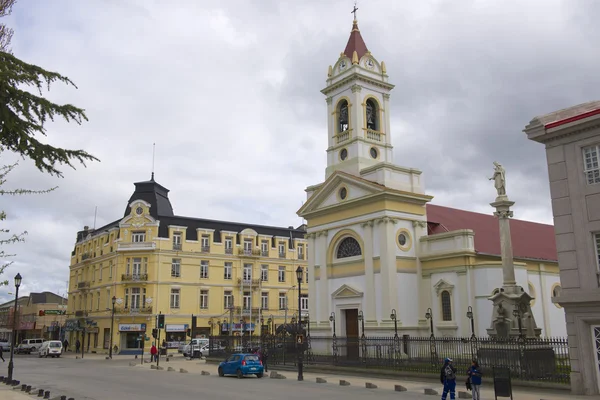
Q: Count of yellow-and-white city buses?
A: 0